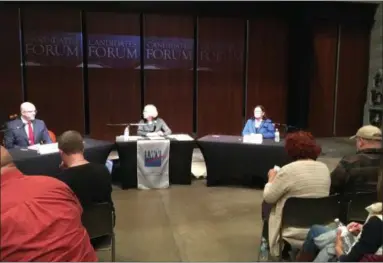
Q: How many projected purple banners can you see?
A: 4